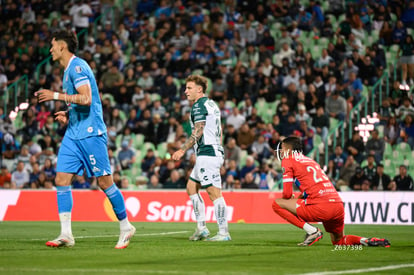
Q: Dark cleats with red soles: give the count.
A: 2